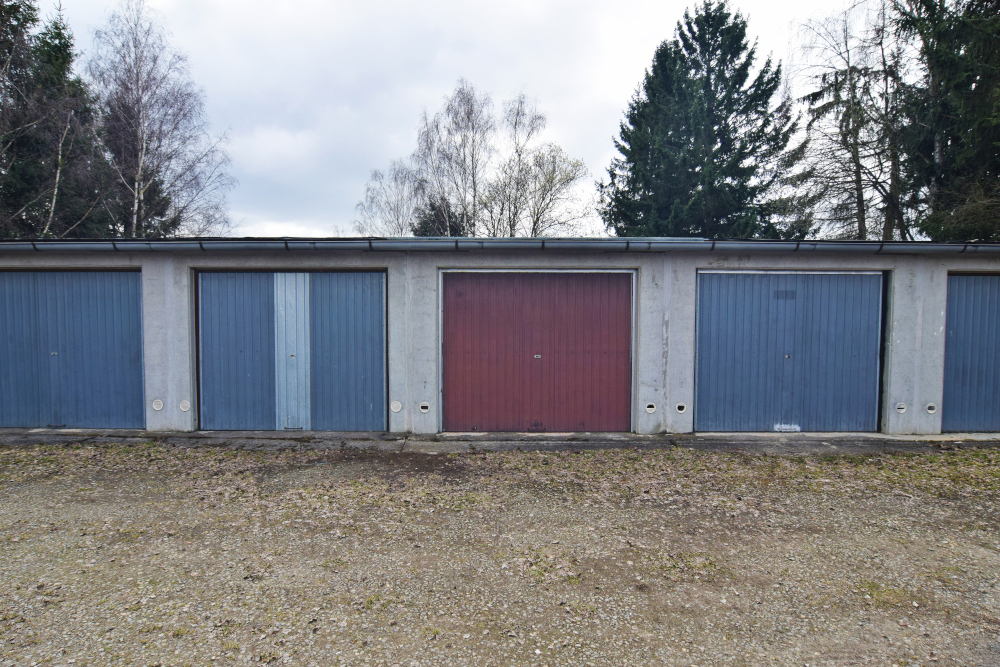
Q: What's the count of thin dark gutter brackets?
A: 12